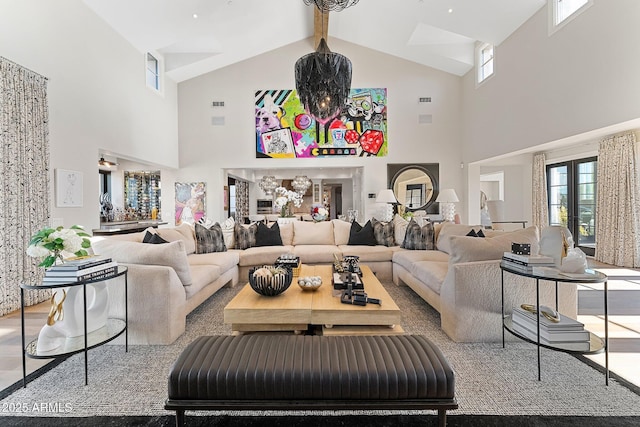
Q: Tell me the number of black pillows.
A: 4